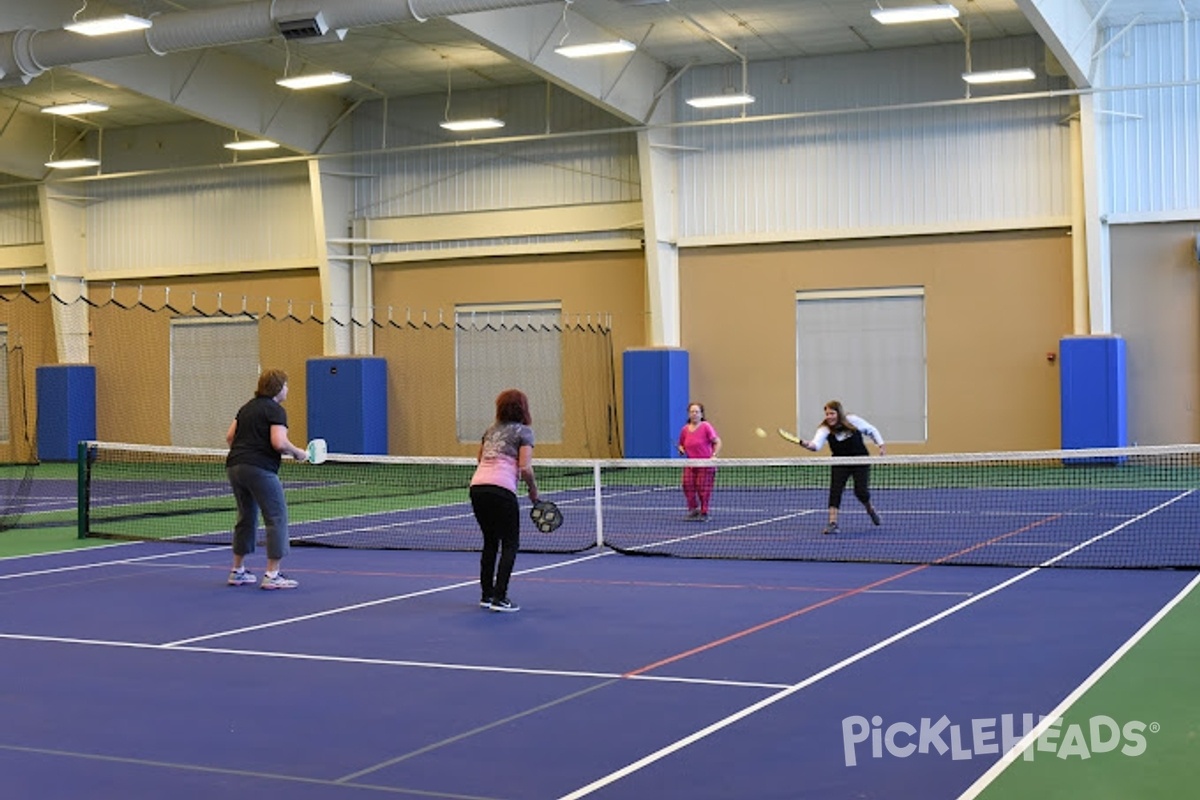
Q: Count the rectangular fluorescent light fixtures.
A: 10